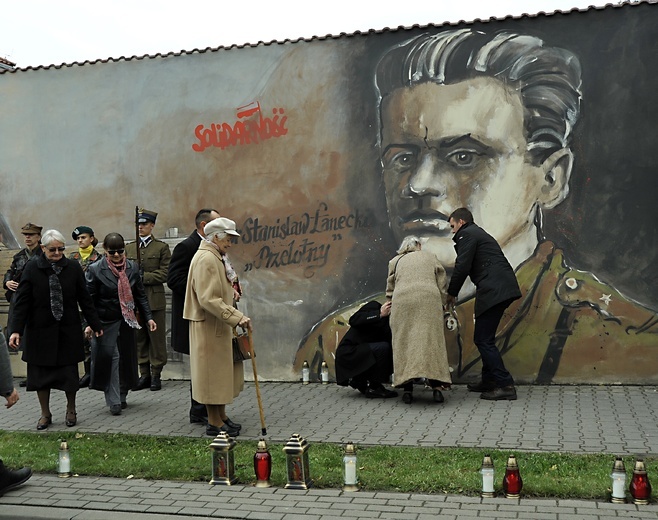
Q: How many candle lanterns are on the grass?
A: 9